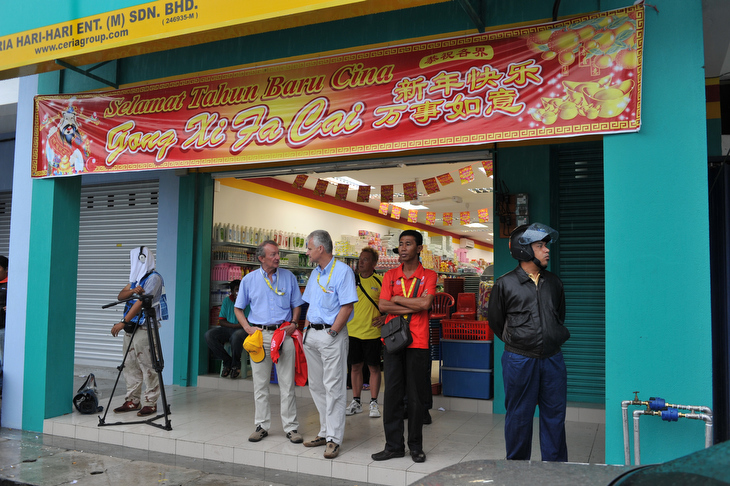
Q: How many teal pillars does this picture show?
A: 2